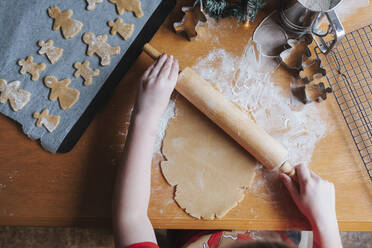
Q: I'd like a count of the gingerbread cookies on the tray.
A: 11